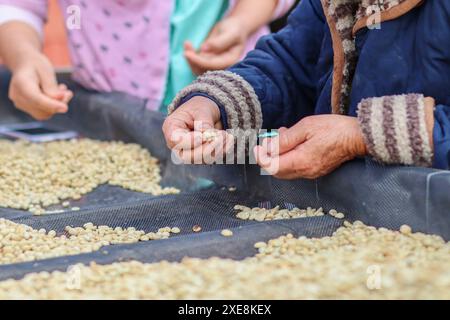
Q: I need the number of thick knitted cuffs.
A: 2